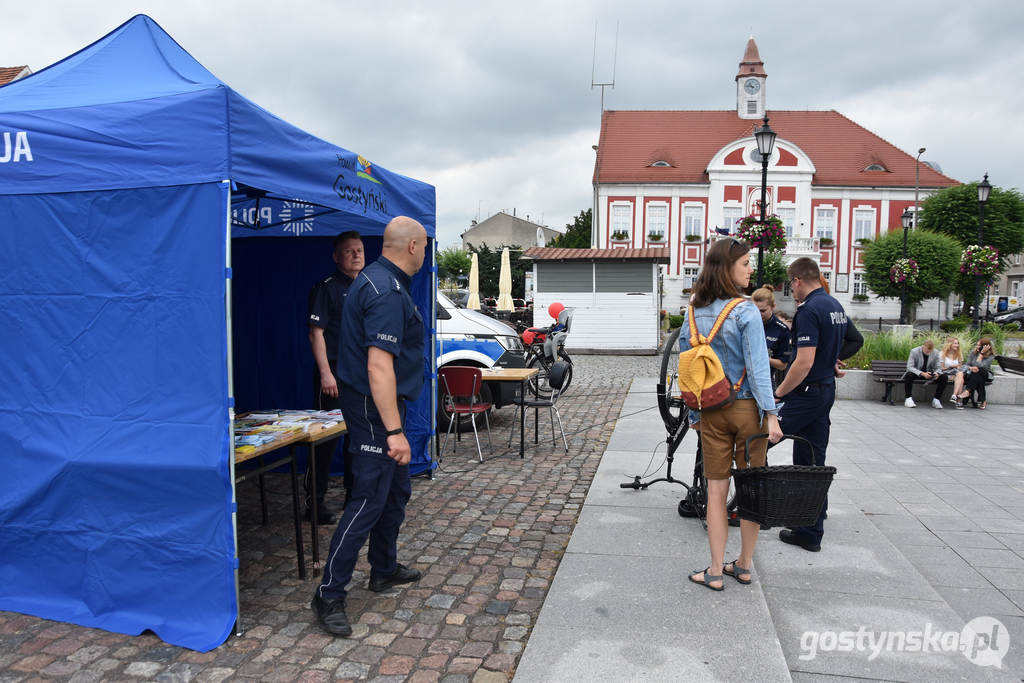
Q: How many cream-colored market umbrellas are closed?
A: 2